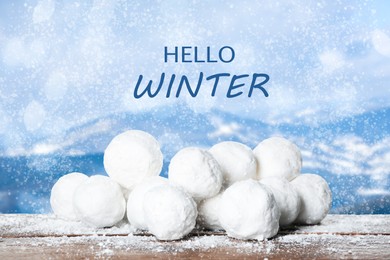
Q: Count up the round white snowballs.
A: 12